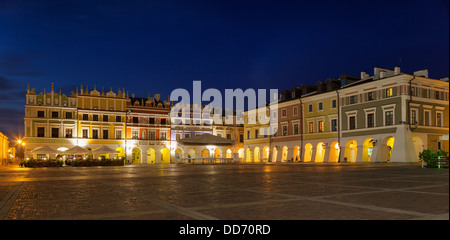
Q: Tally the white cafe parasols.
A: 3